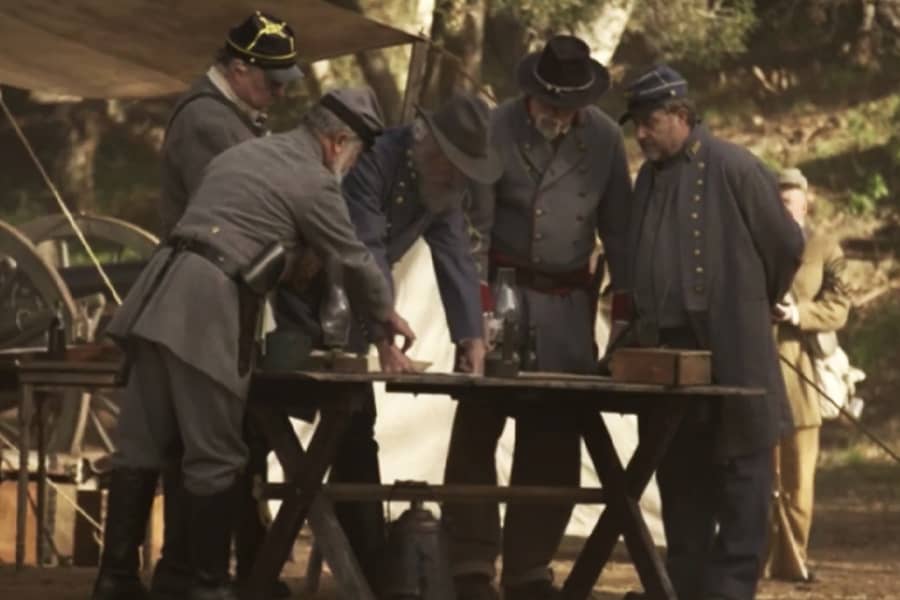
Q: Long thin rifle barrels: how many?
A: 1